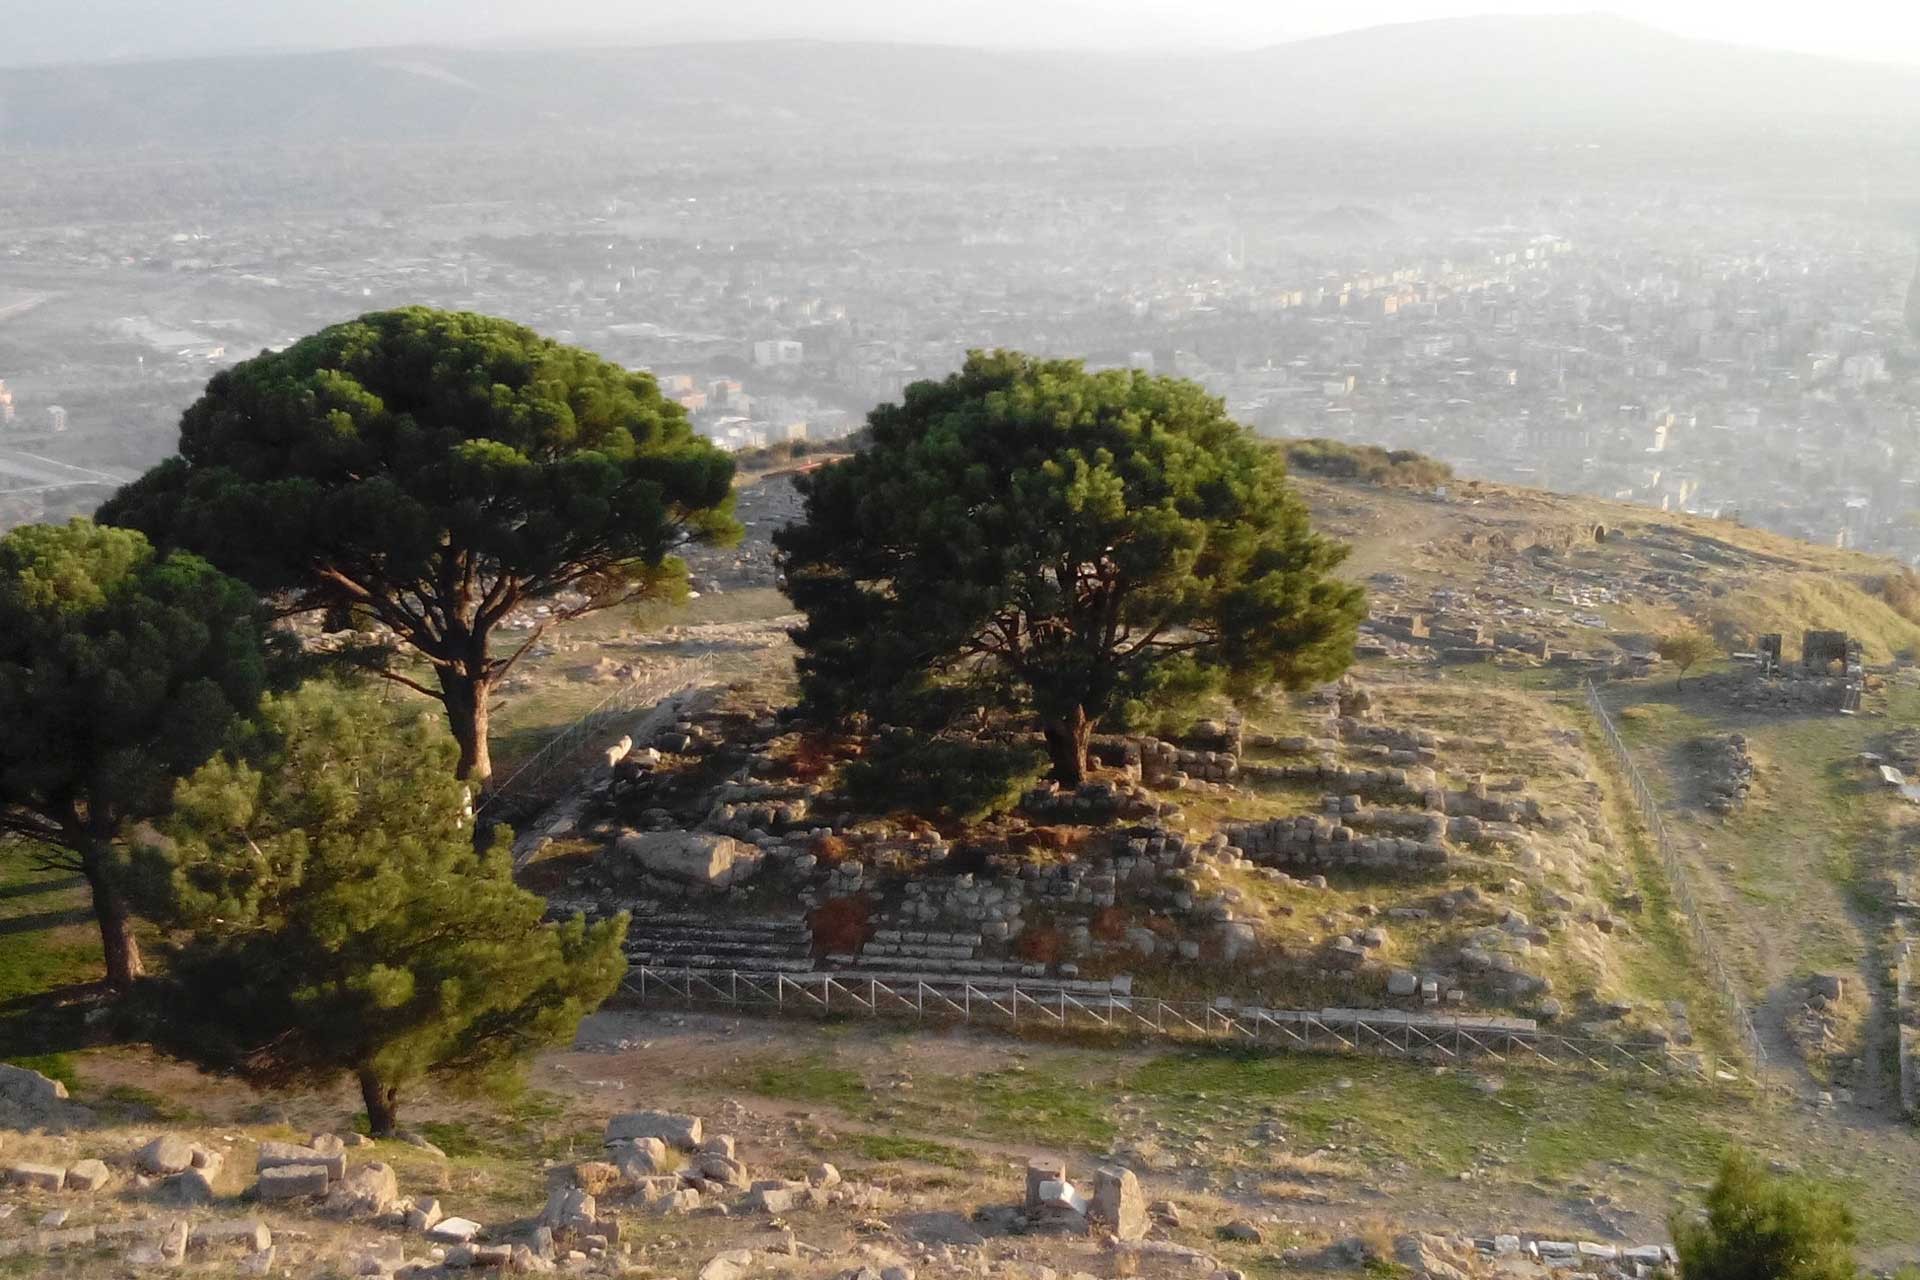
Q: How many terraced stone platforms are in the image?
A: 1